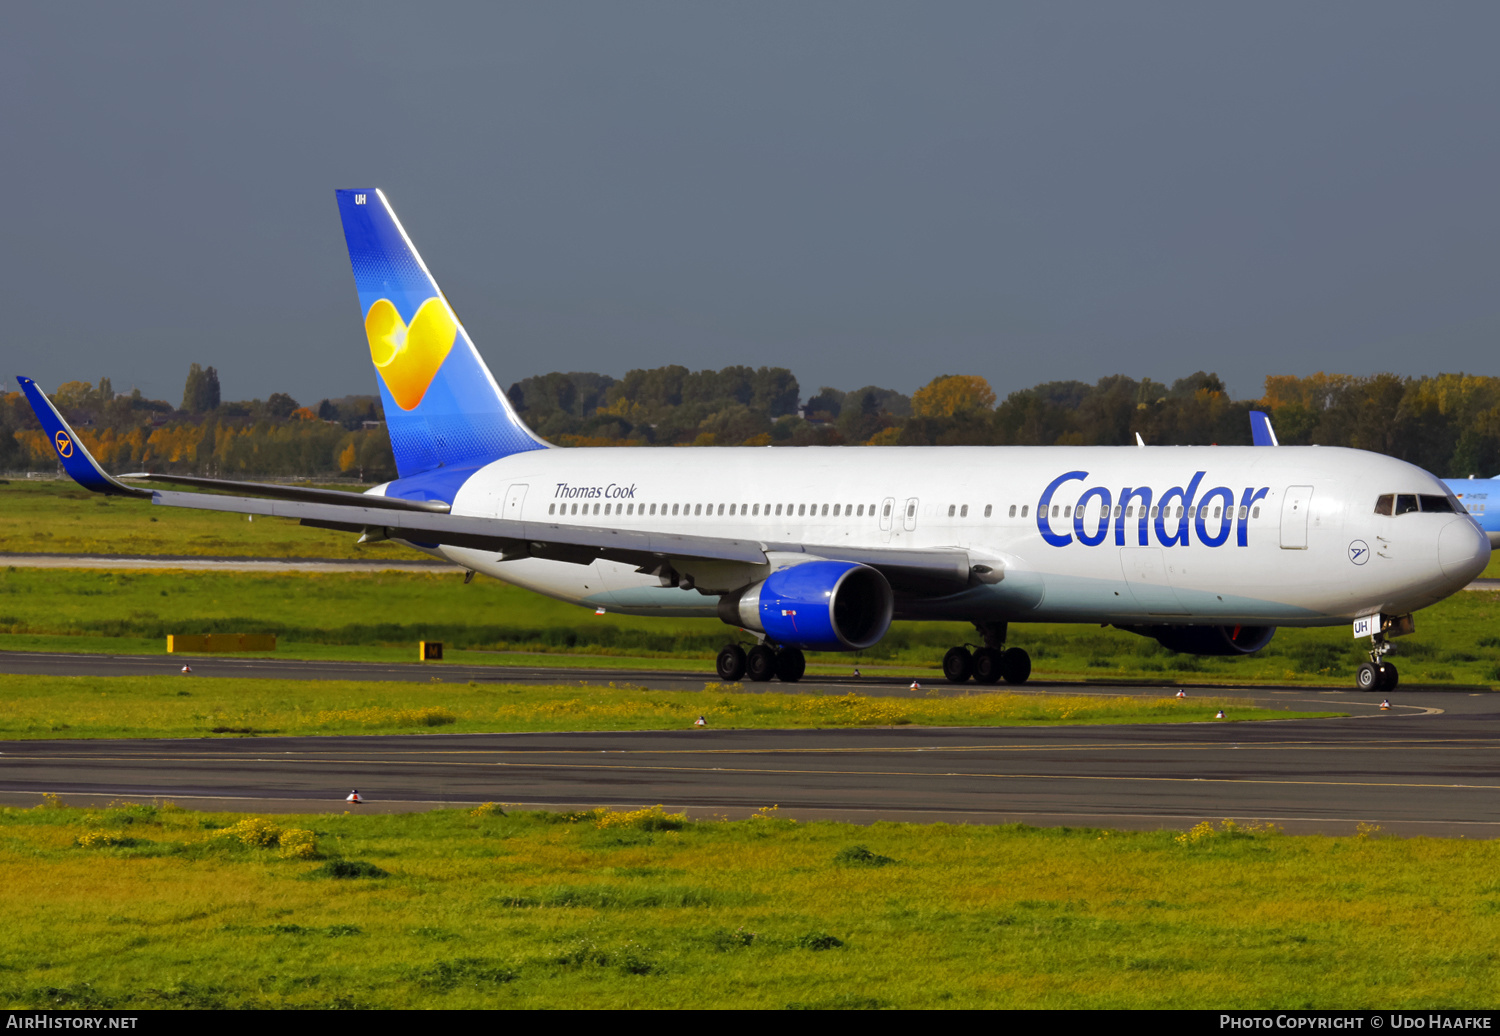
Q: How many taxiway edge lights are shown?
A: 8